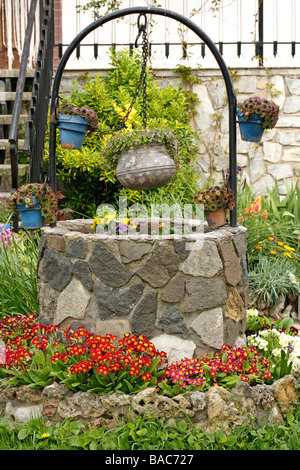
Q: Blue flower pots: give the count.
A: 3